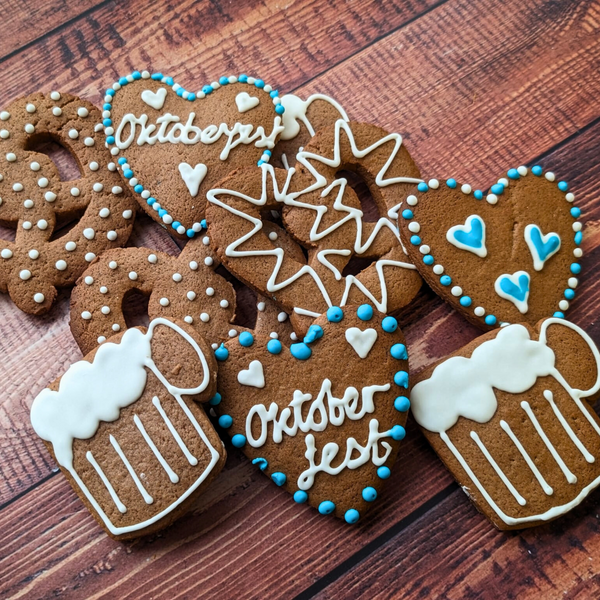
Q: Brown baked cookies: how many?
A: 9